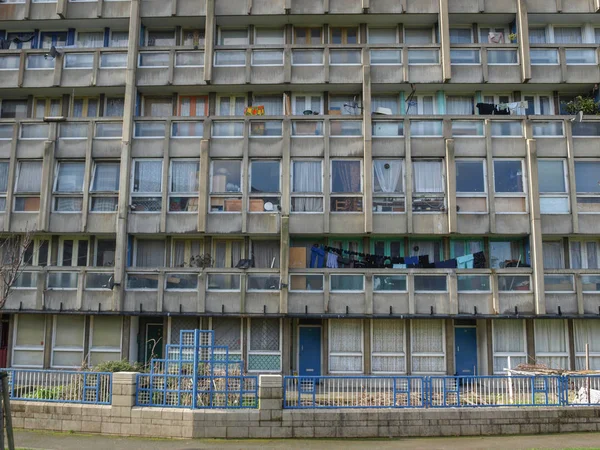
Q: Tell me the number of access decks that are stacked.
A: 3